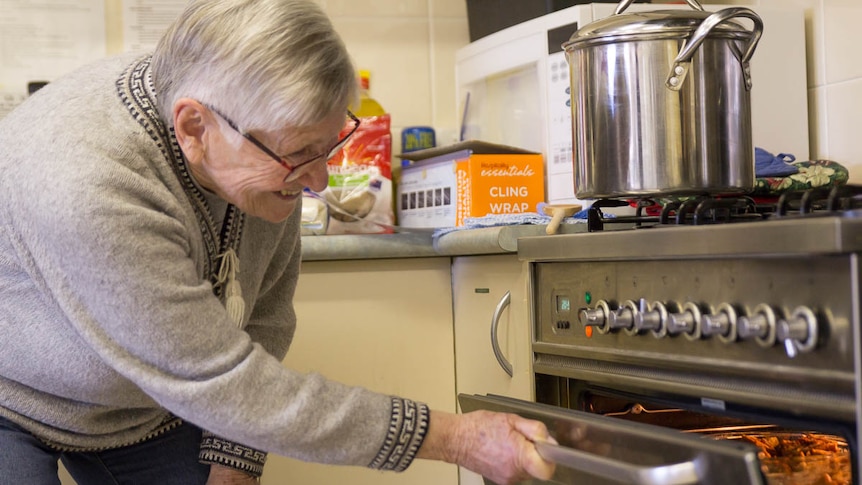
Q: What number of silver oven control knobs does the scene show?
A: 7